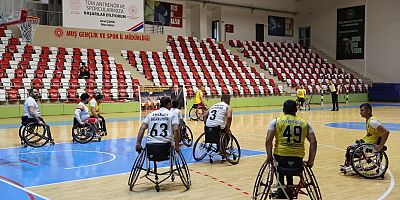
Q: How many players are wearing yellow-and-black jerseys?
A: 5